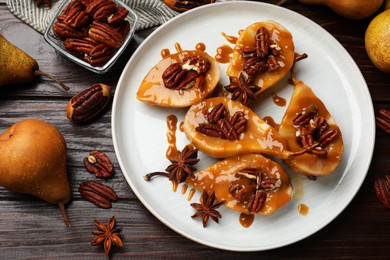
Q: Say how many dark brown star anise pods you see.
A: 4